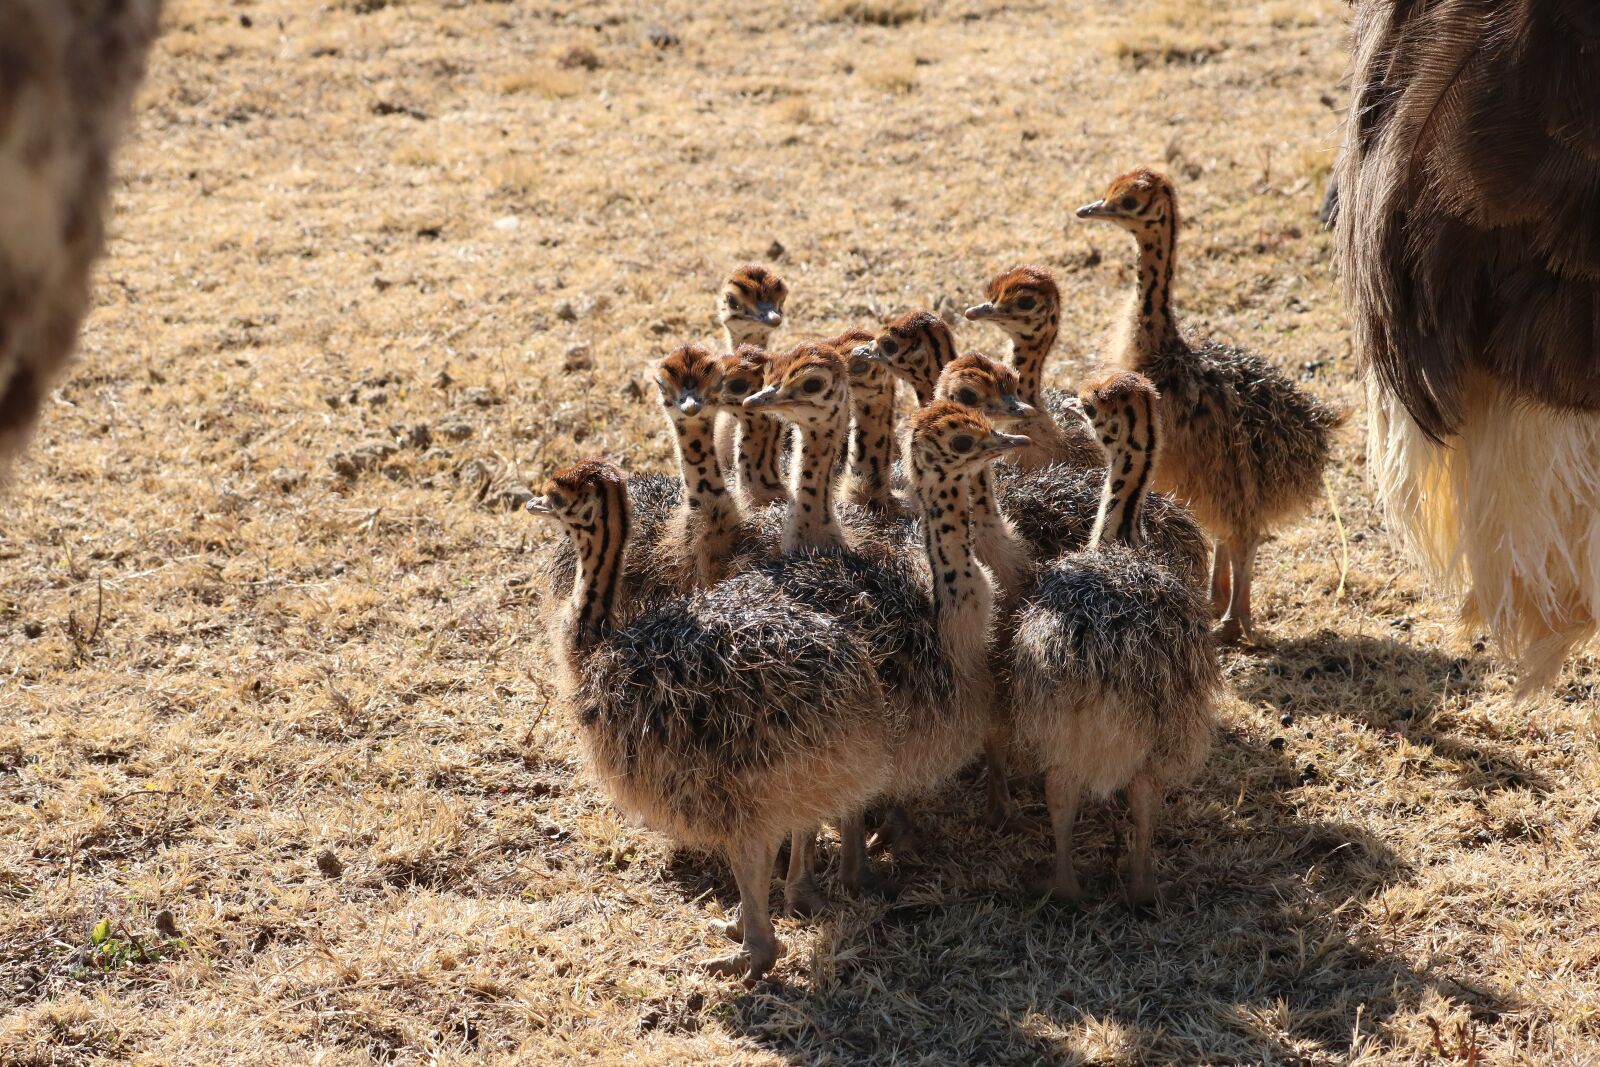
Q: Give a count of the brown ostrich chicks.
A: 12